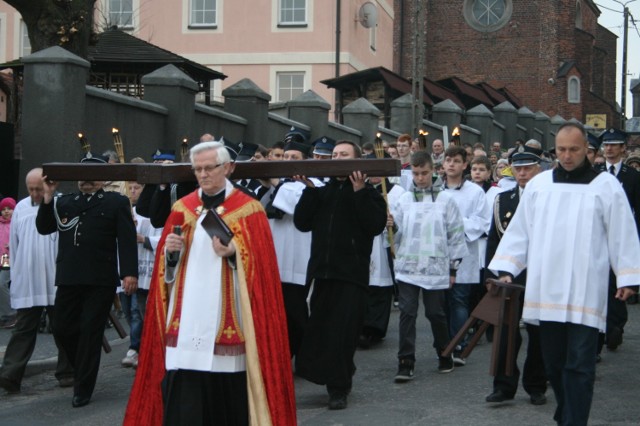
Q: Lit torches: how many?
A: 6